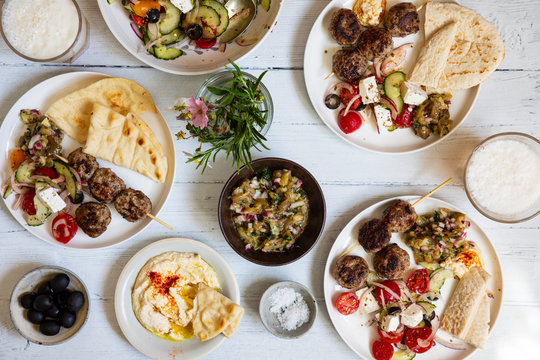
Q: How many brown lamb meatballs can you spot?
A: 12